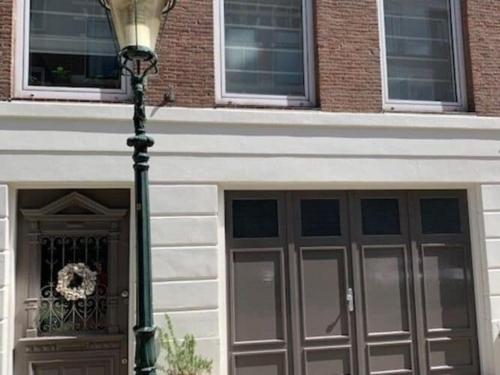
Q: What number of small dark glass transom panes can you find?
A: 4